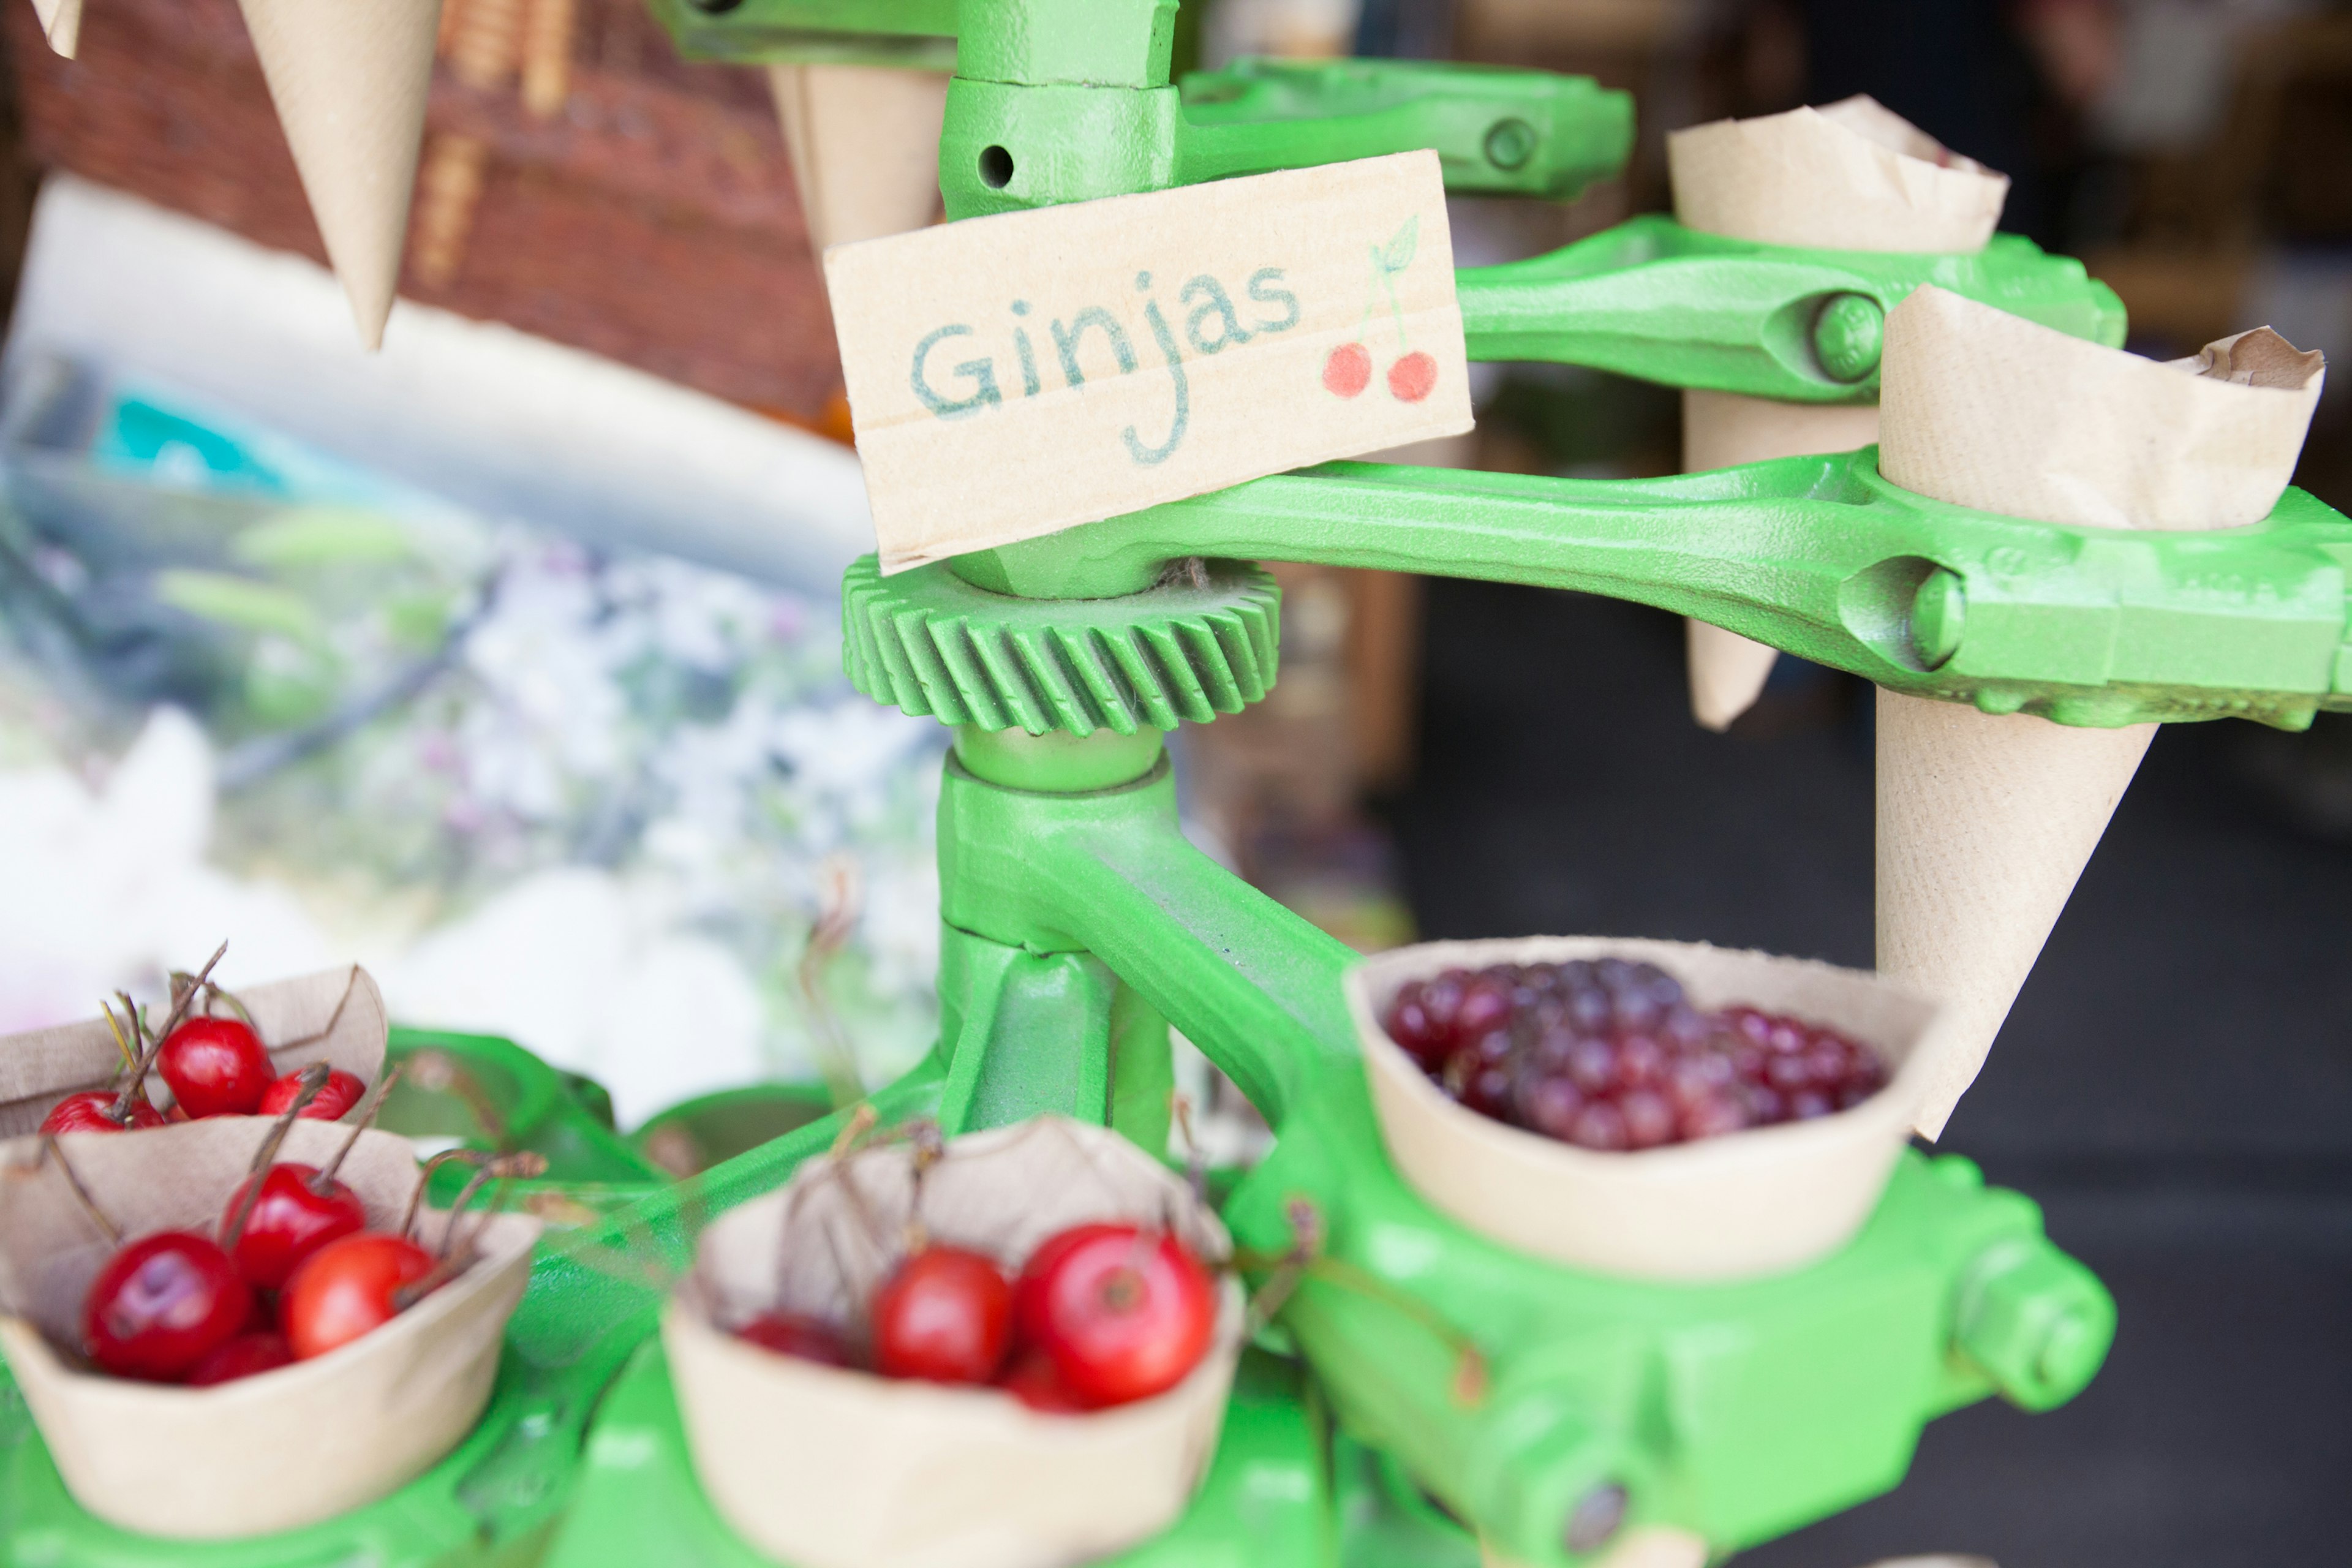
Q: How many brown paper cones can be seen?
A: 9